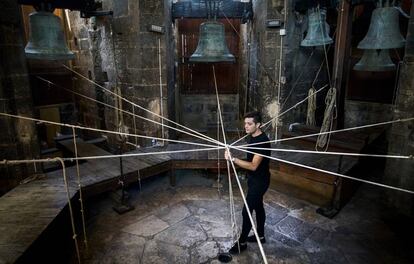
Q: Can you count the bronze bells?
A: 5